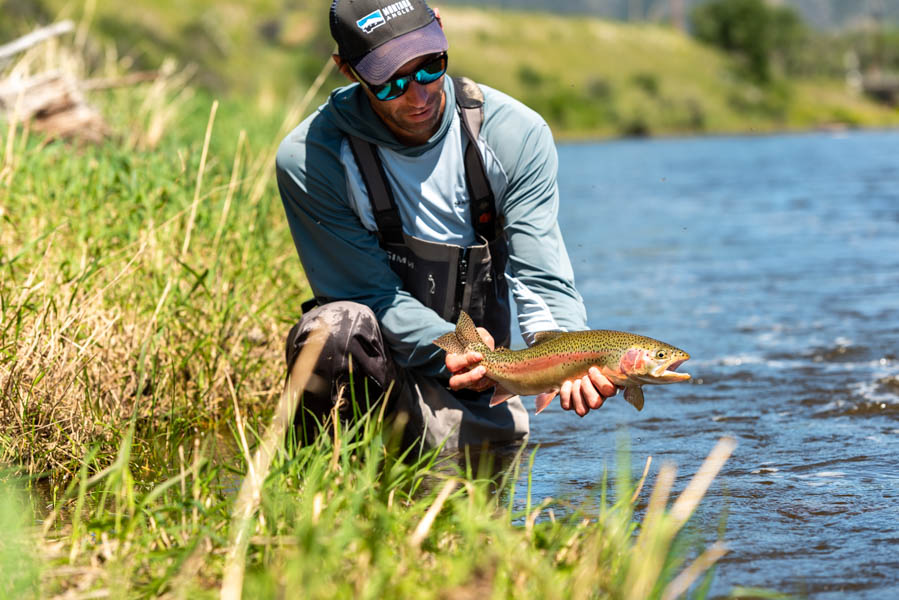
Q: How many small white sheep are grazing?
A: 0